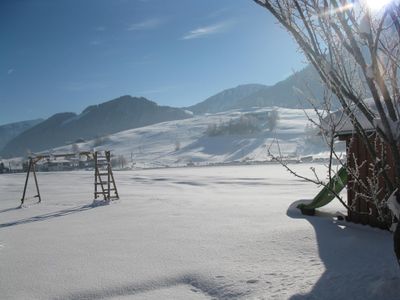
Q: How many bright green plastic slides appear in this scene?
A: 1